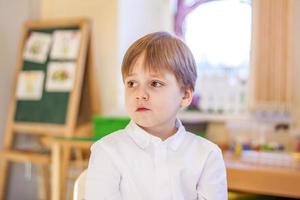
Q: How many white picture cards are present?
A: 4